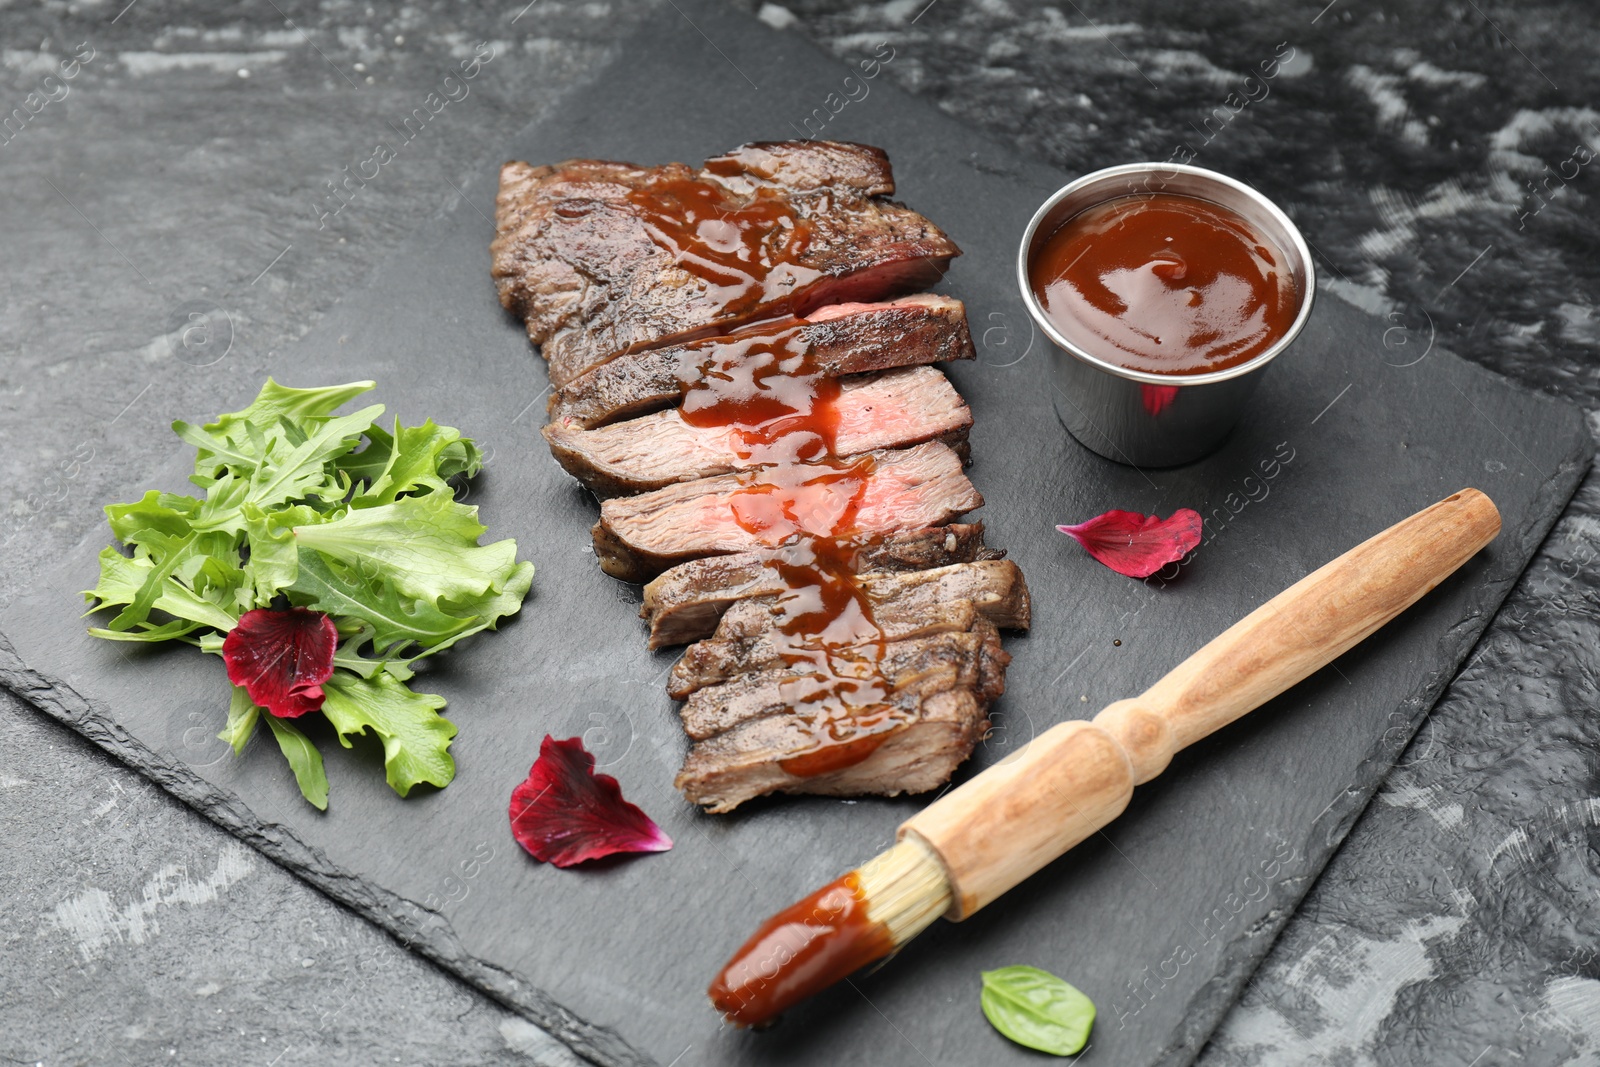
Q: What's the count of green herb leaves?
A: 1